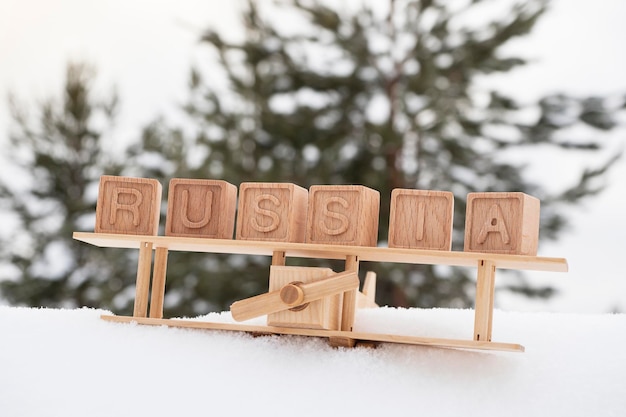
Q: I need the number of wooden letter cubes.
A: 6